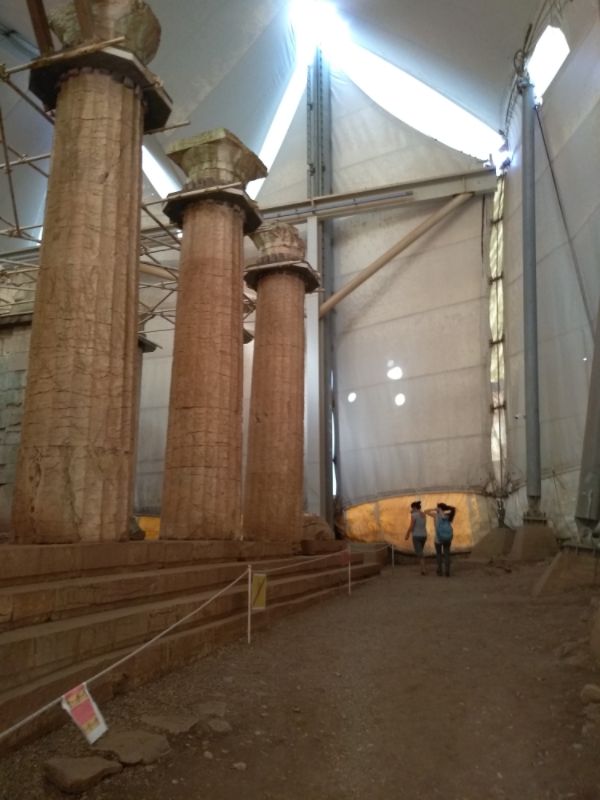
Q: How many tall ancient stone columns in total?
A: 3